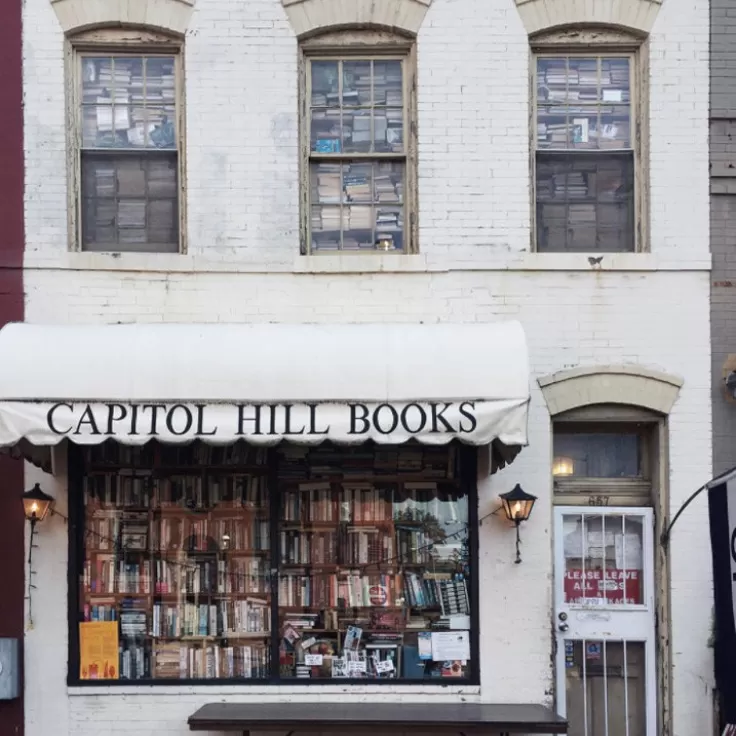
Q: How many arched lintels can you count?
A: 4